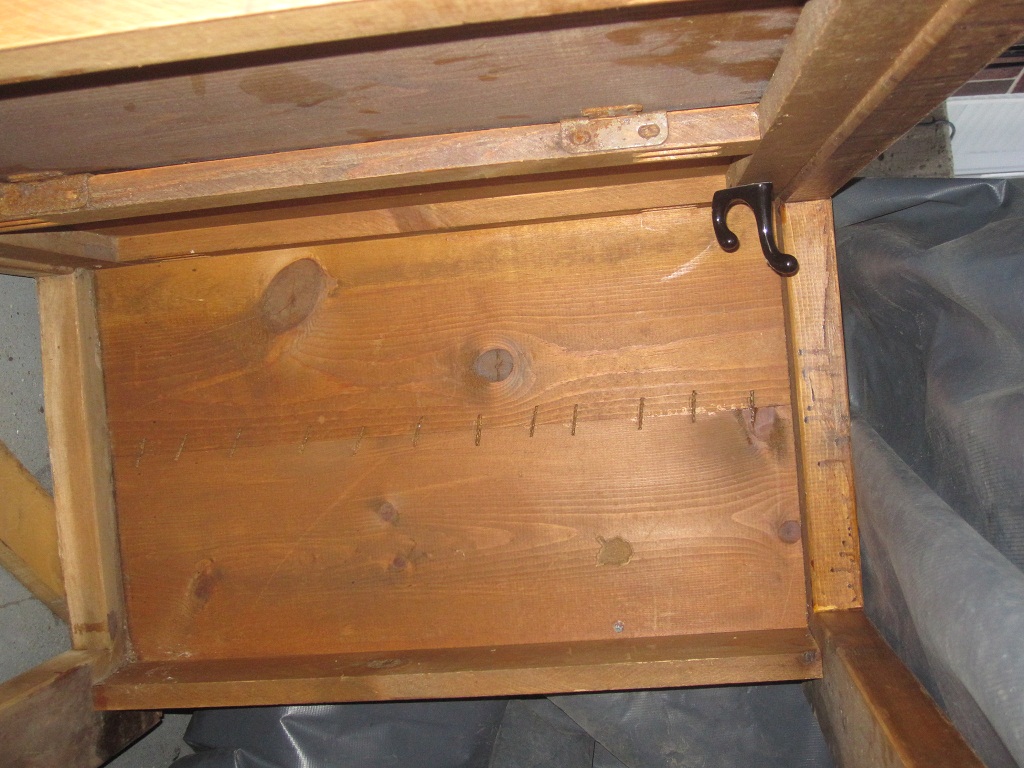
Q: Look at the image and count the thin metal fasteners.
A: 12